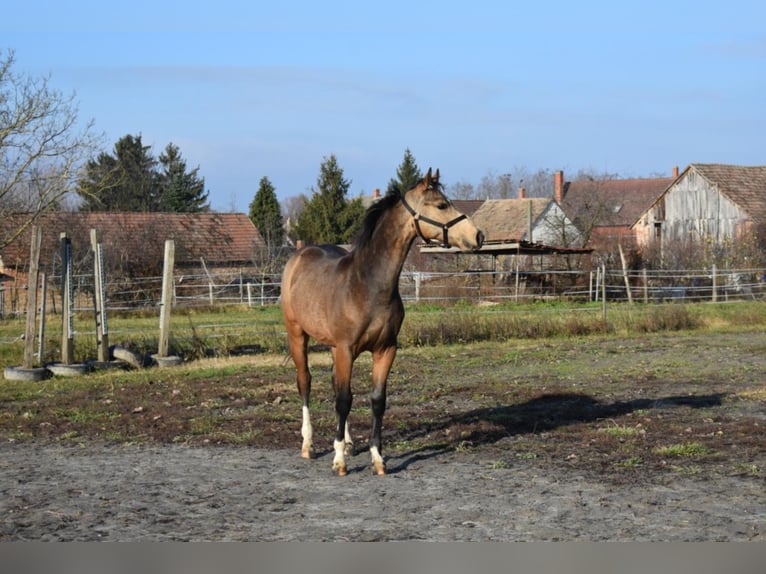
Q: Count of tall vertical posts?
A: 4